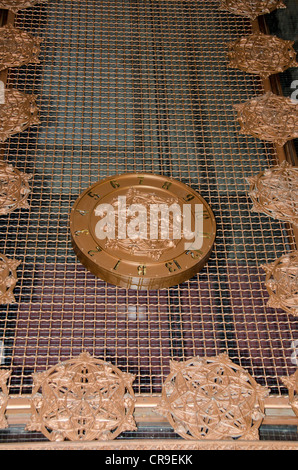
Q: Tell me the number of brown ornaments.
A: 14